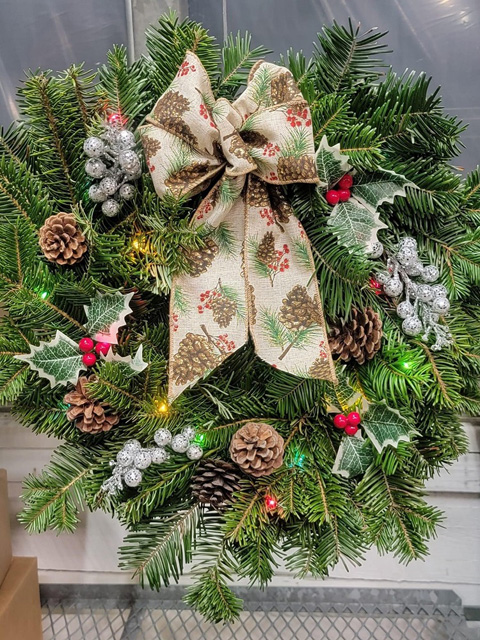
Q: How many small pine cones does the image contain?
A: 5